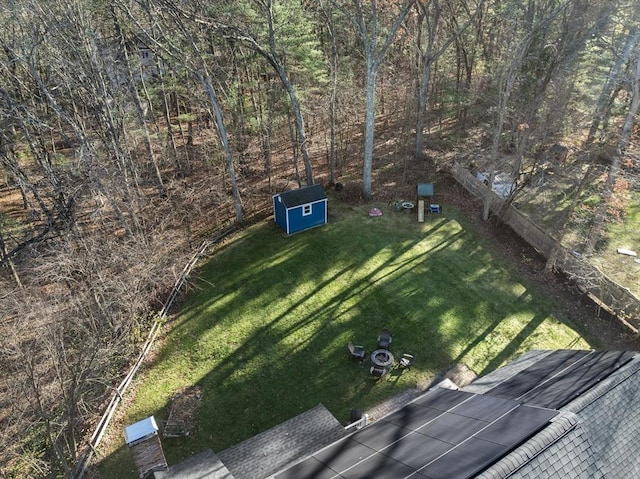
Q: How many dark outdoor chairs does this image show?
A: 4